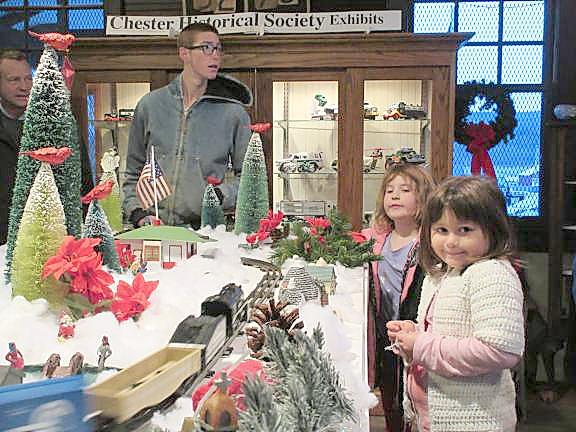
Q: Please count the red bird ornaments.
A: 5